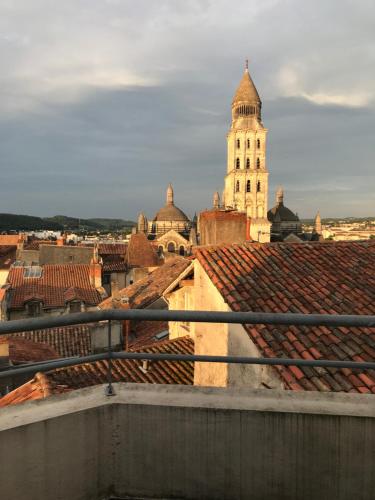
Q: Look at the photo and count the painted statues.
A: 0